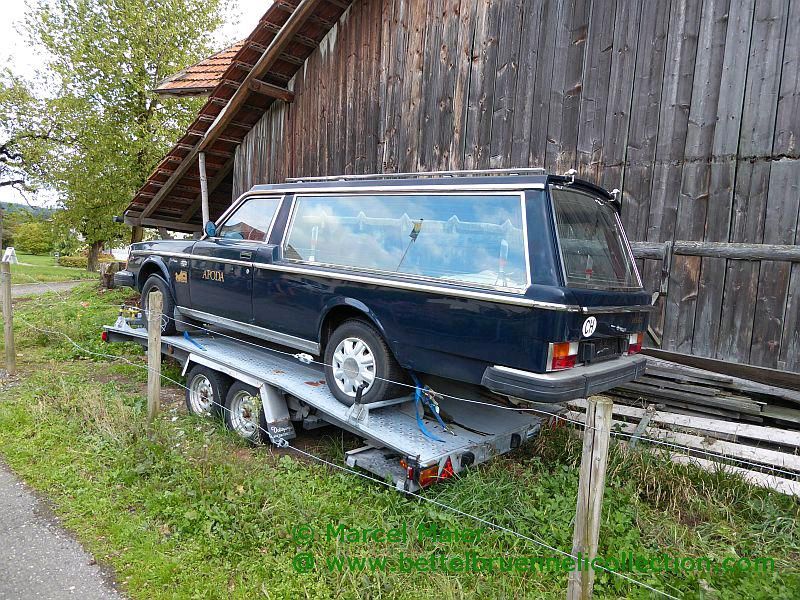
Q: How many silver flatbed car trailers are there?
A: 1